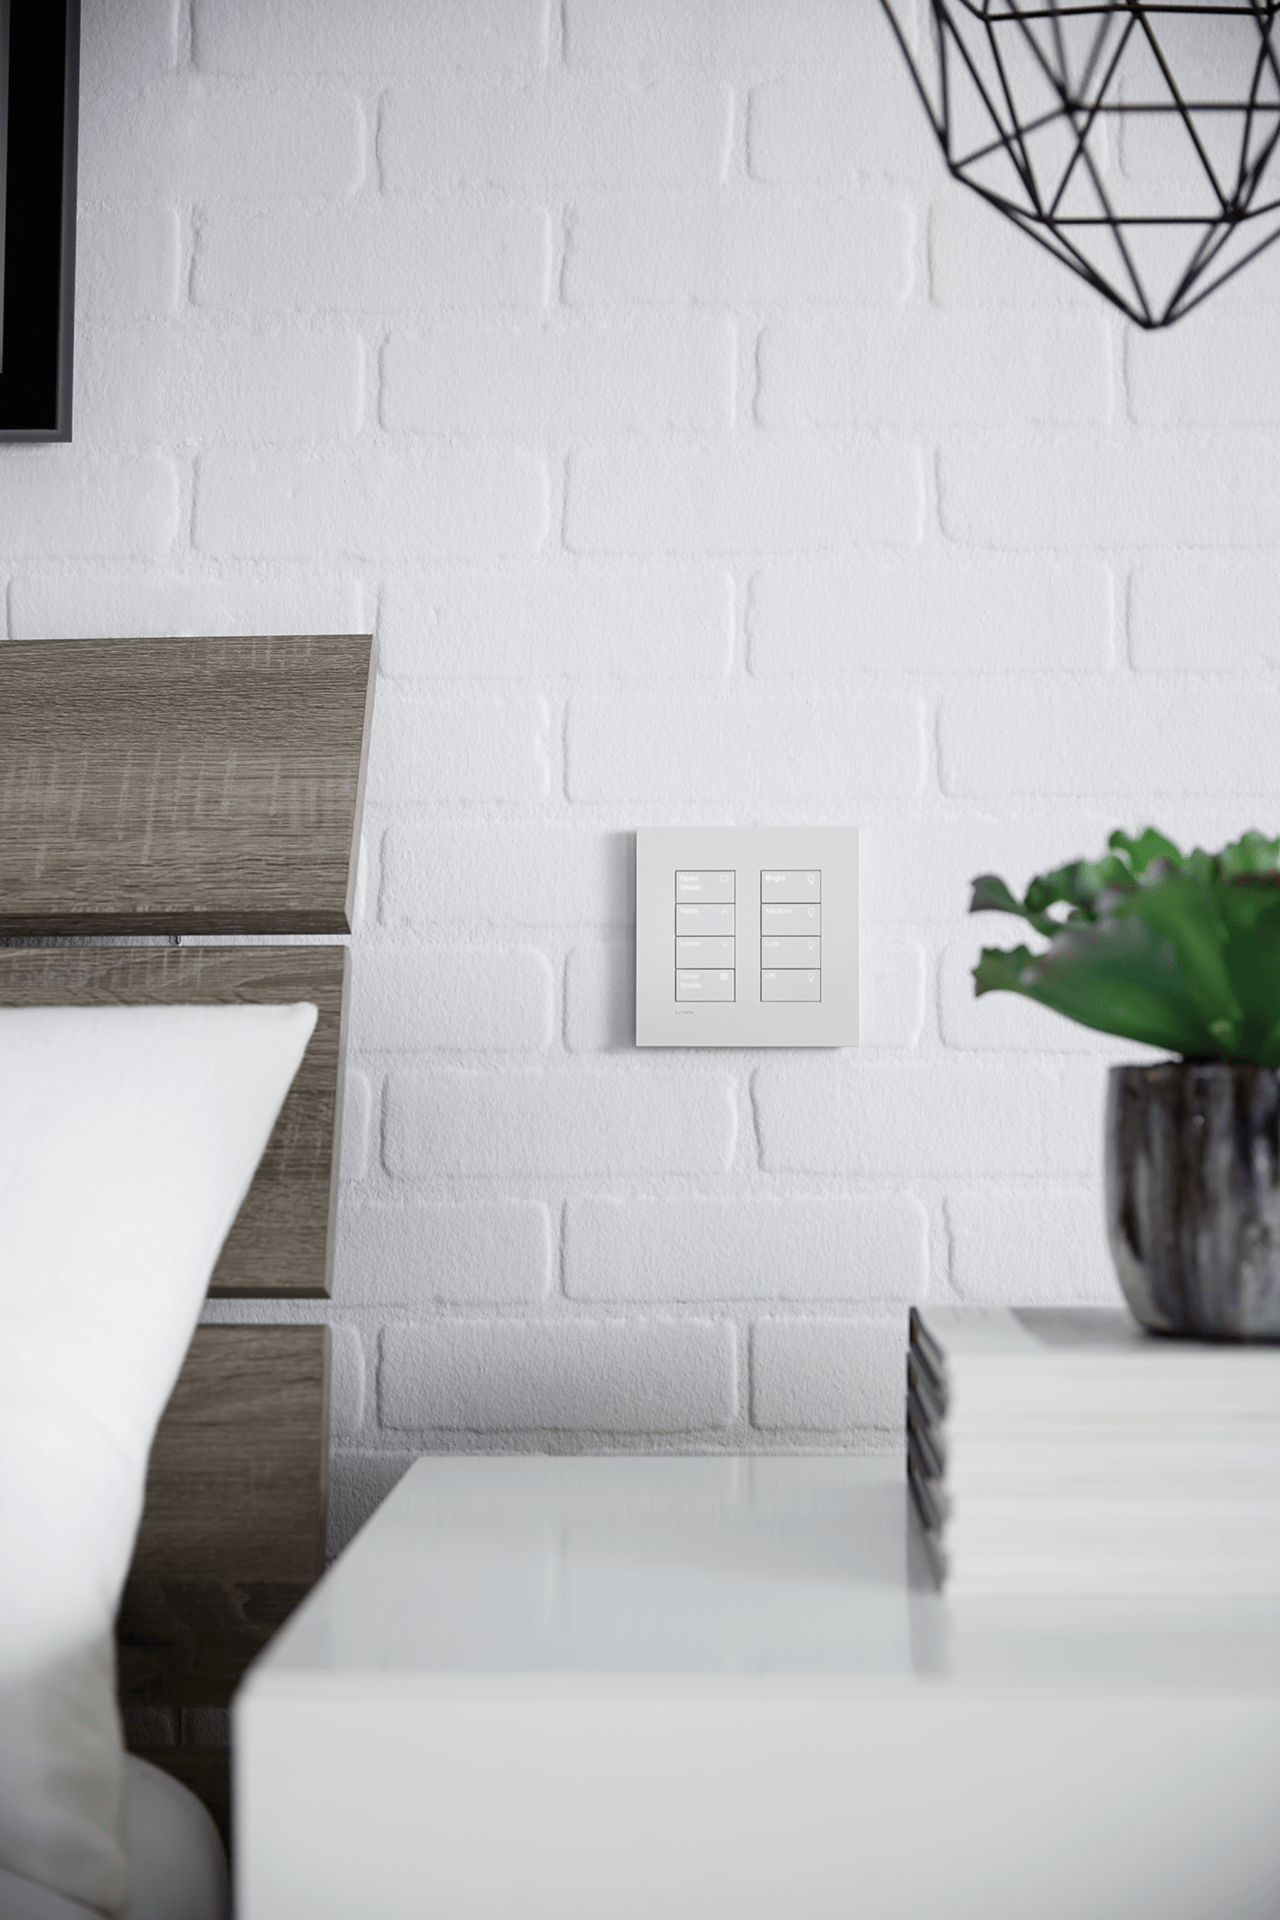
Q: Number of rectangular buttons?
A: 8